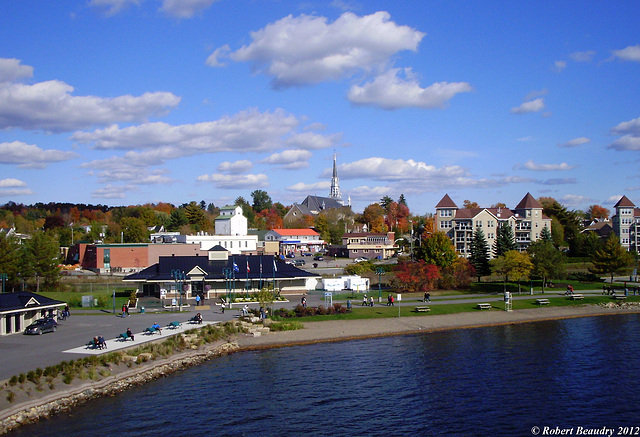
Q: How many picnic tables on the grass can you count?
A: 5